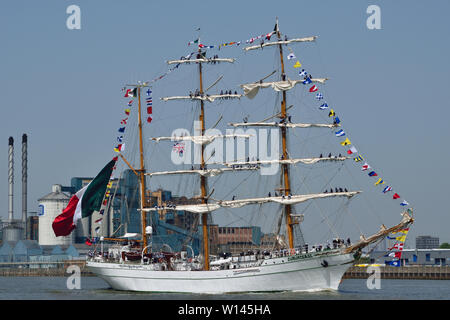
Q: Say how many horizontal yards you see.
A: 10